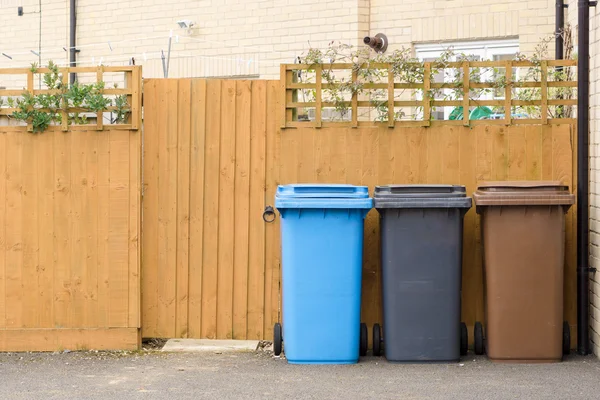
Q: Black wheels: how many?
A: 6